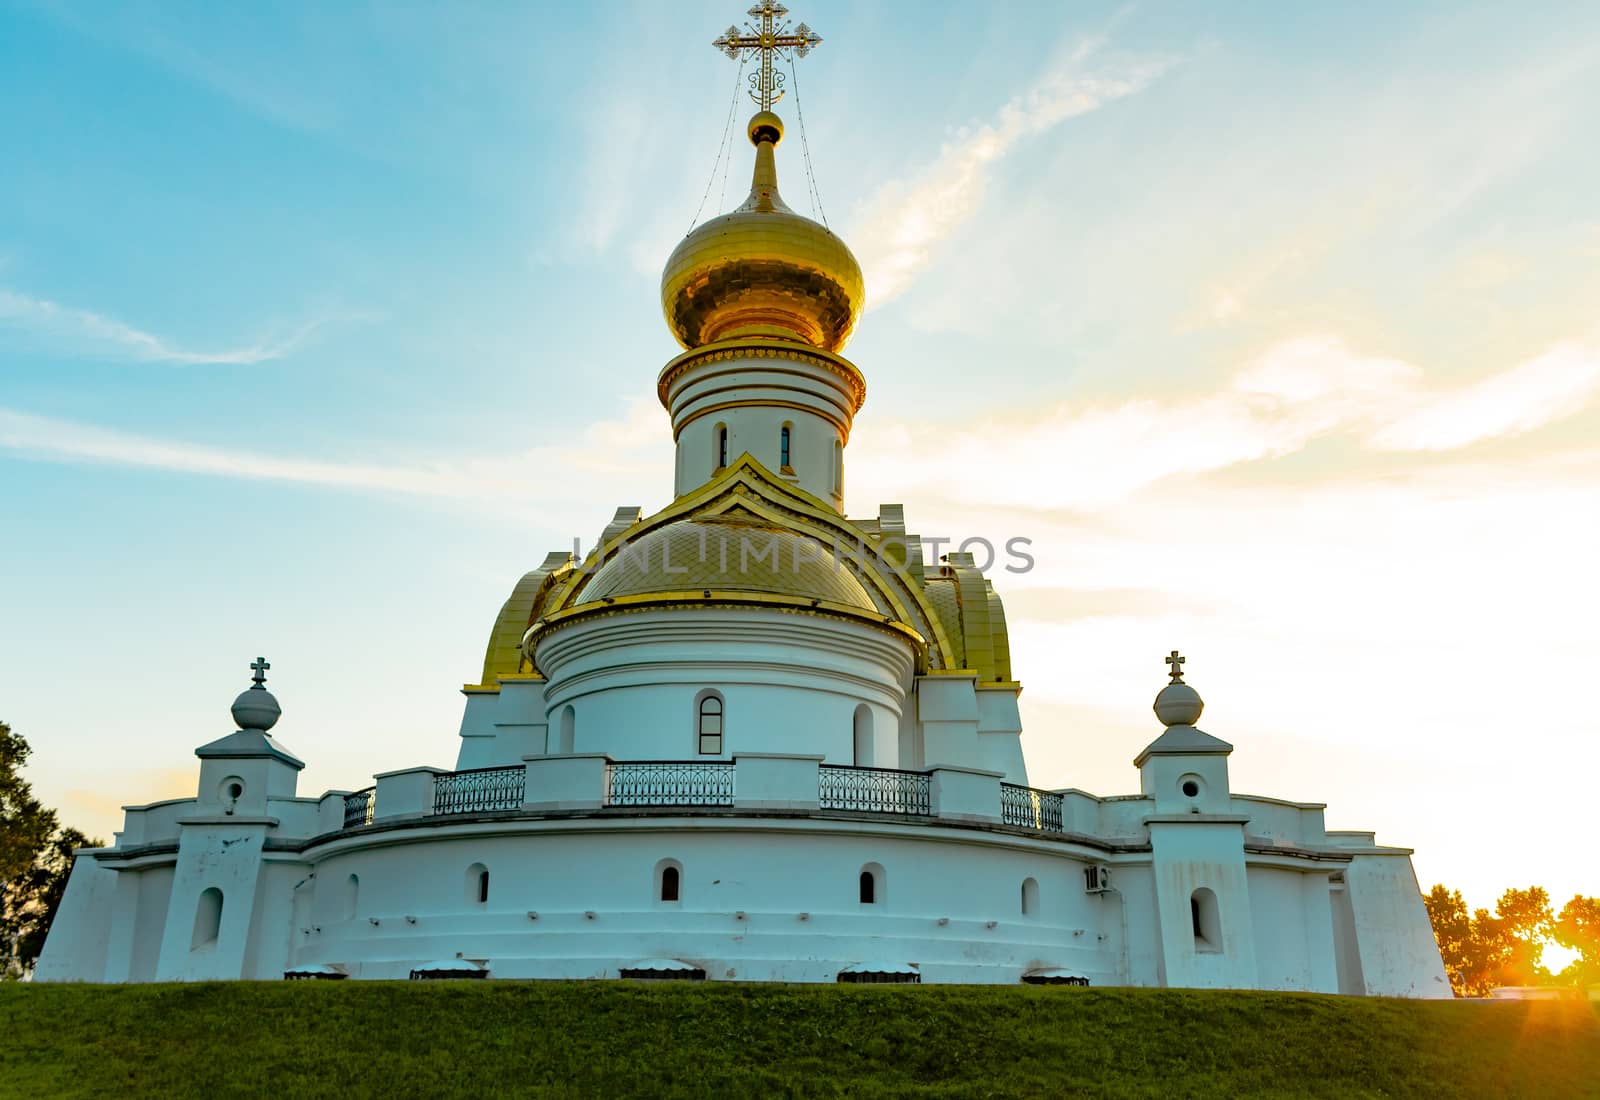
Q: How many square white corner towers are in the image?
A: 2